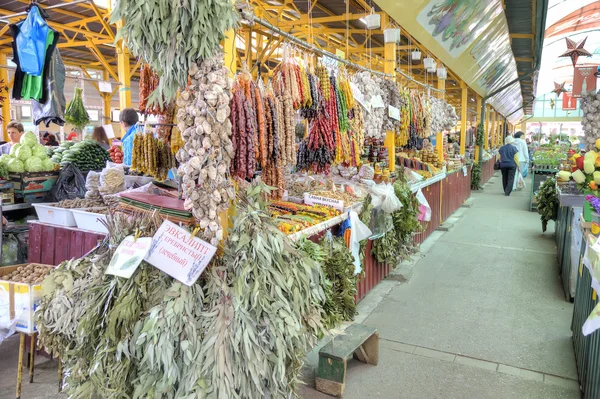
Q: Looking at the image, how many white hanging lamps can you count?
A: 6